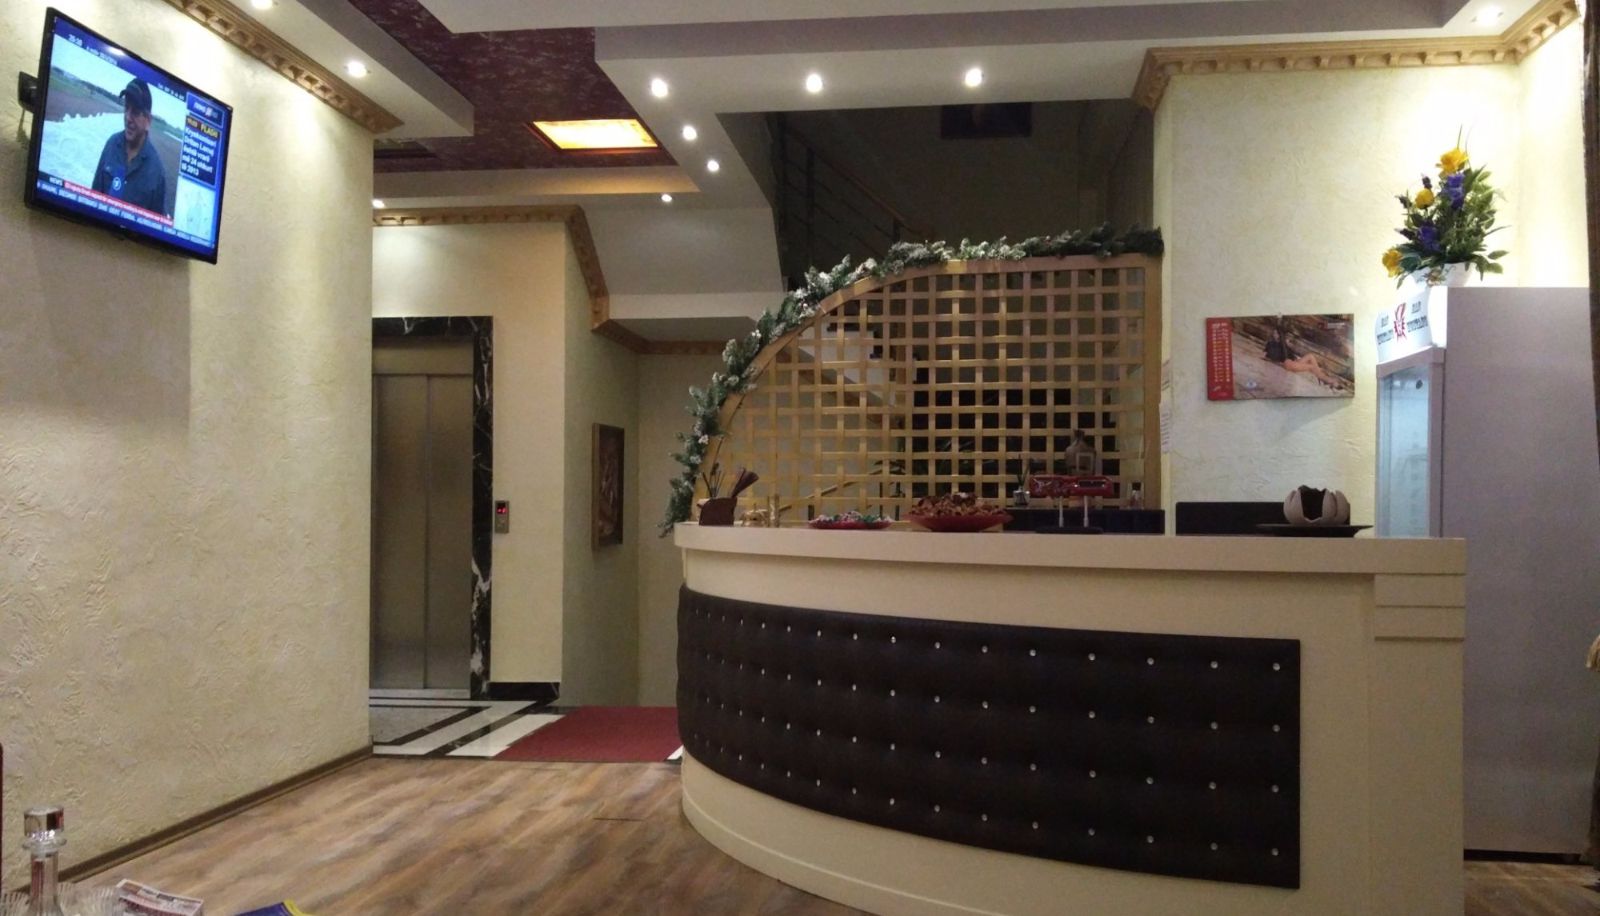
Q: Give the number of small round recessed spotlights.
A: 10